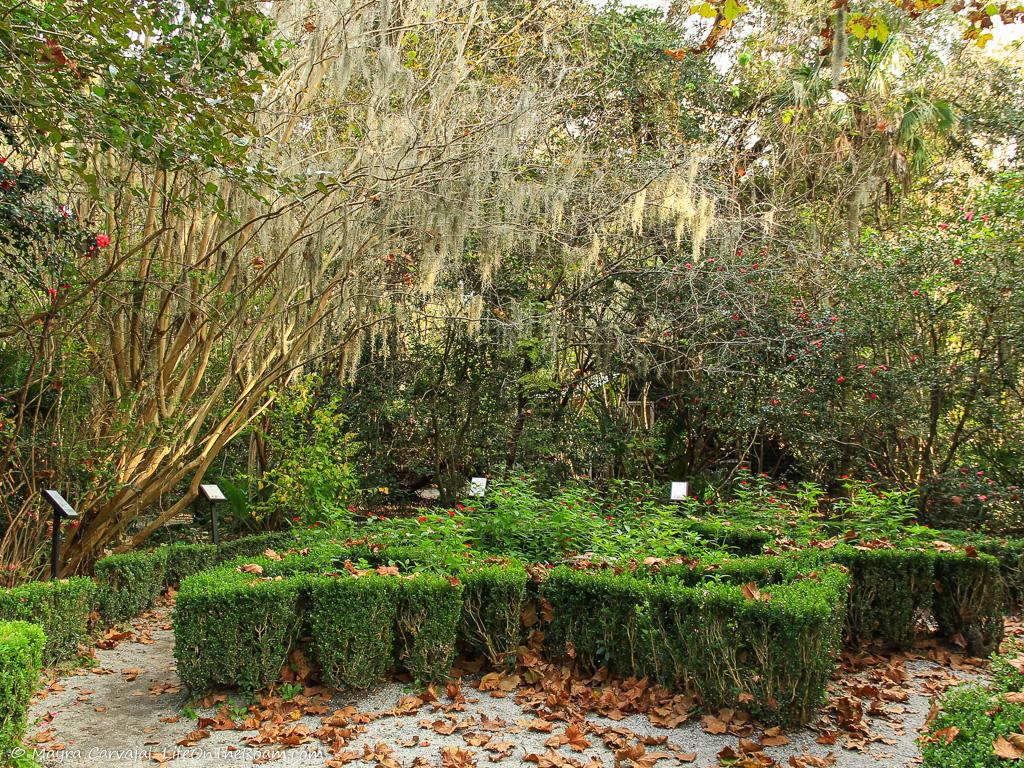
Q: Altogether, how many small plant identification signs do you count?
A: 4